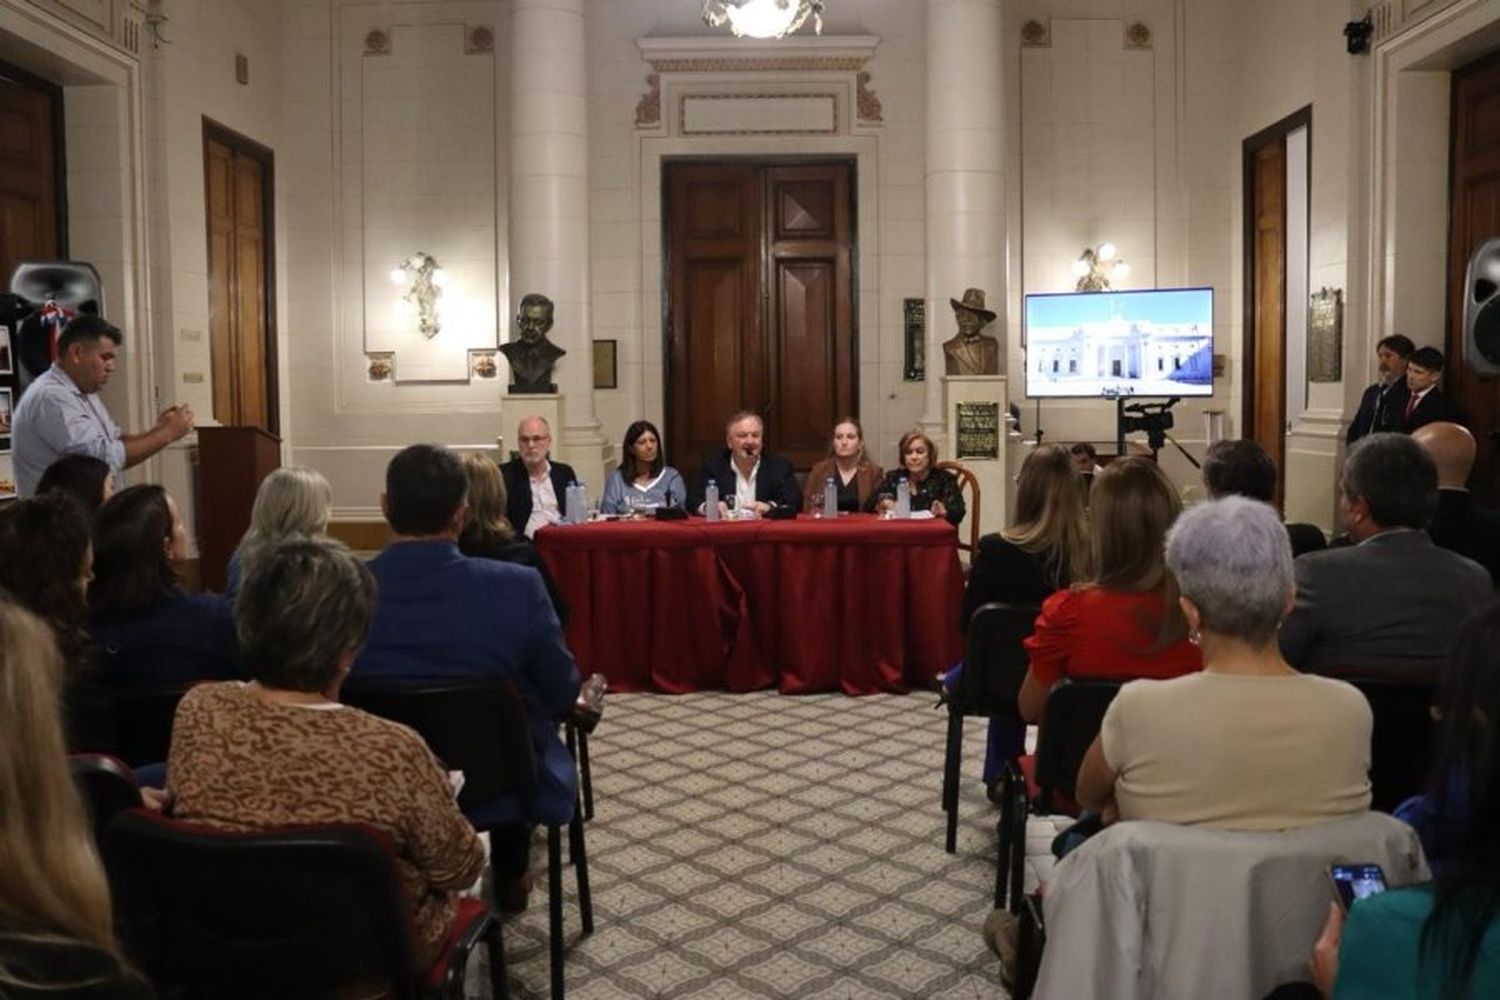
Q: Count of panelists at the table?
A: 5